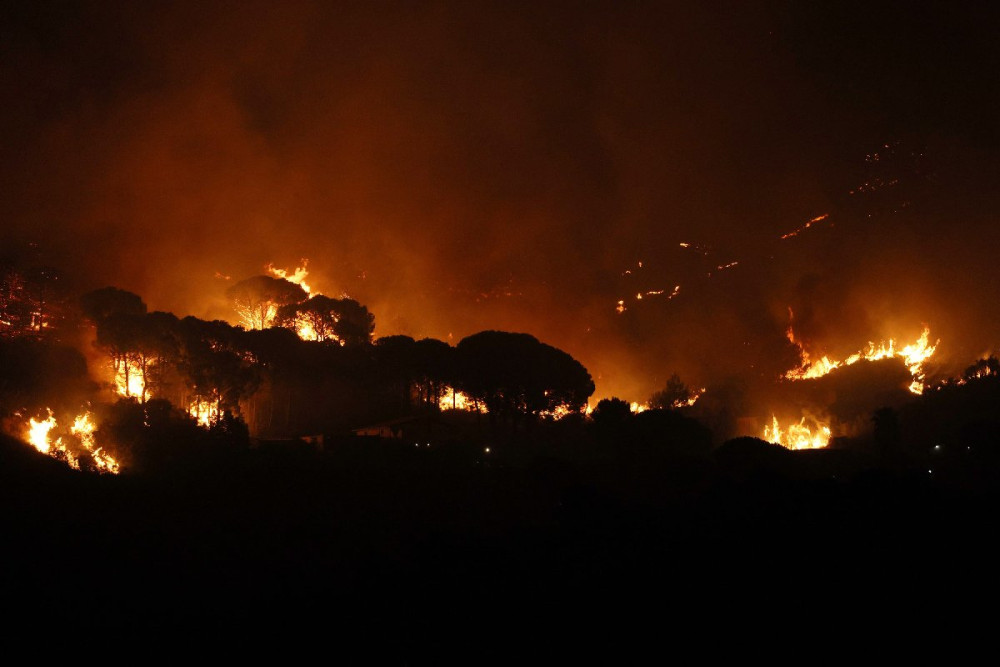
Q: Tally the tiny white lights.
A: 6